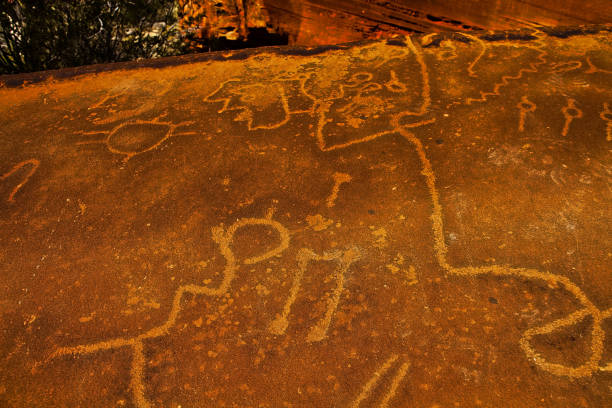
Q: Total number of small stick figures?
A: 3